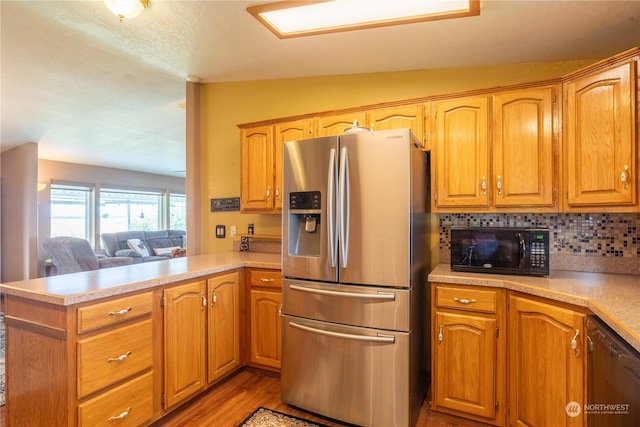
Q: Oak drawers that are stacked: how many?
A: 3